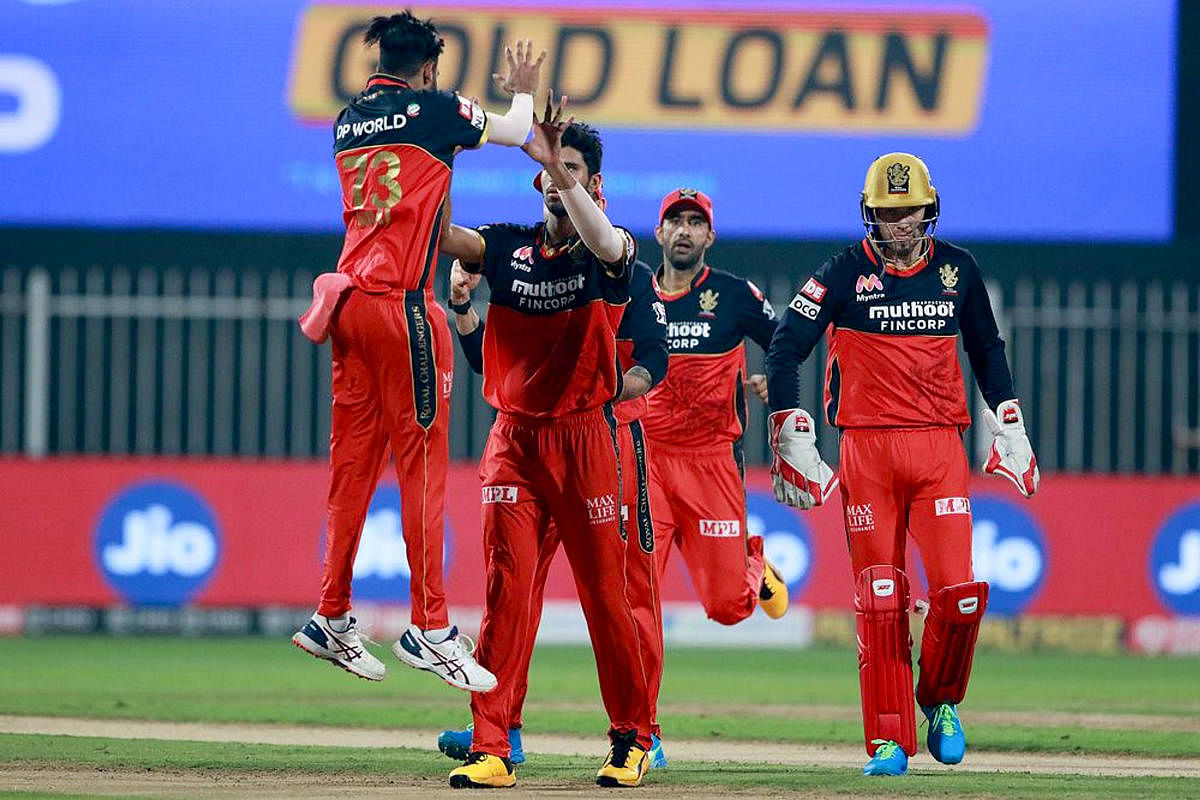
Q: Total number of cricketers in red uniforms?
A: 5